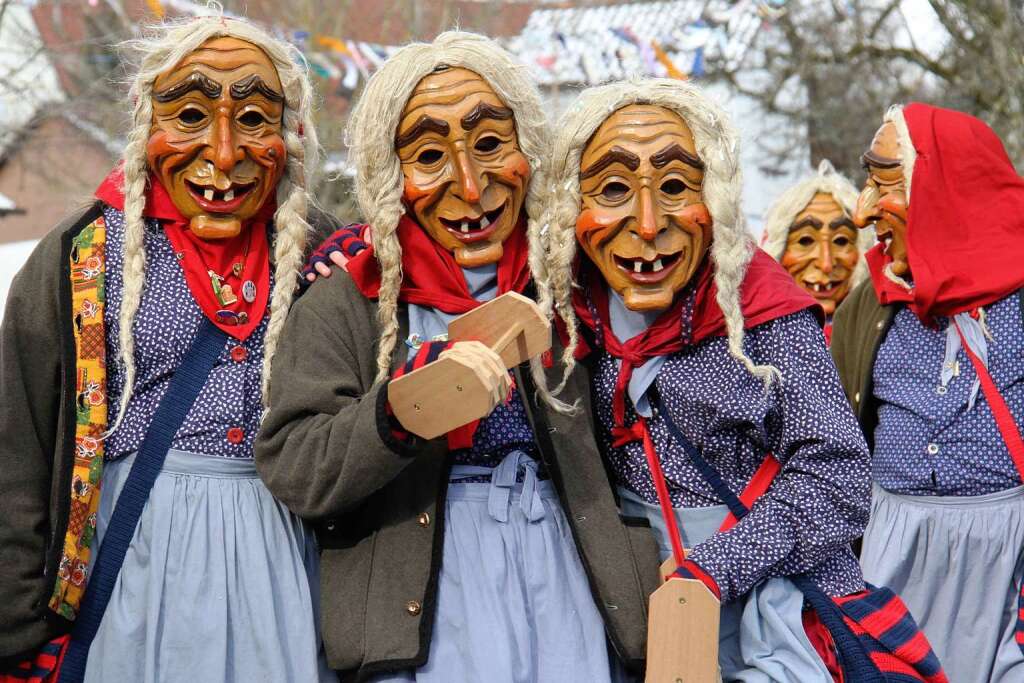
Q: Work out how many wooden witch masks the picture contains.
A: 5